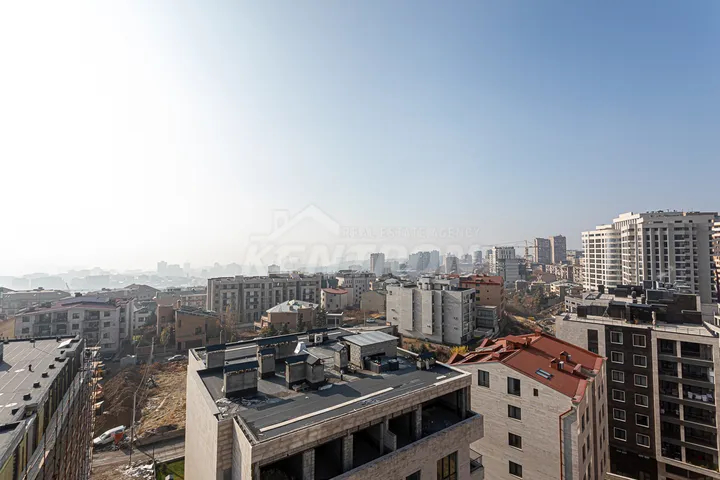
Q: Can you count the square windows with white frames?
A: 12